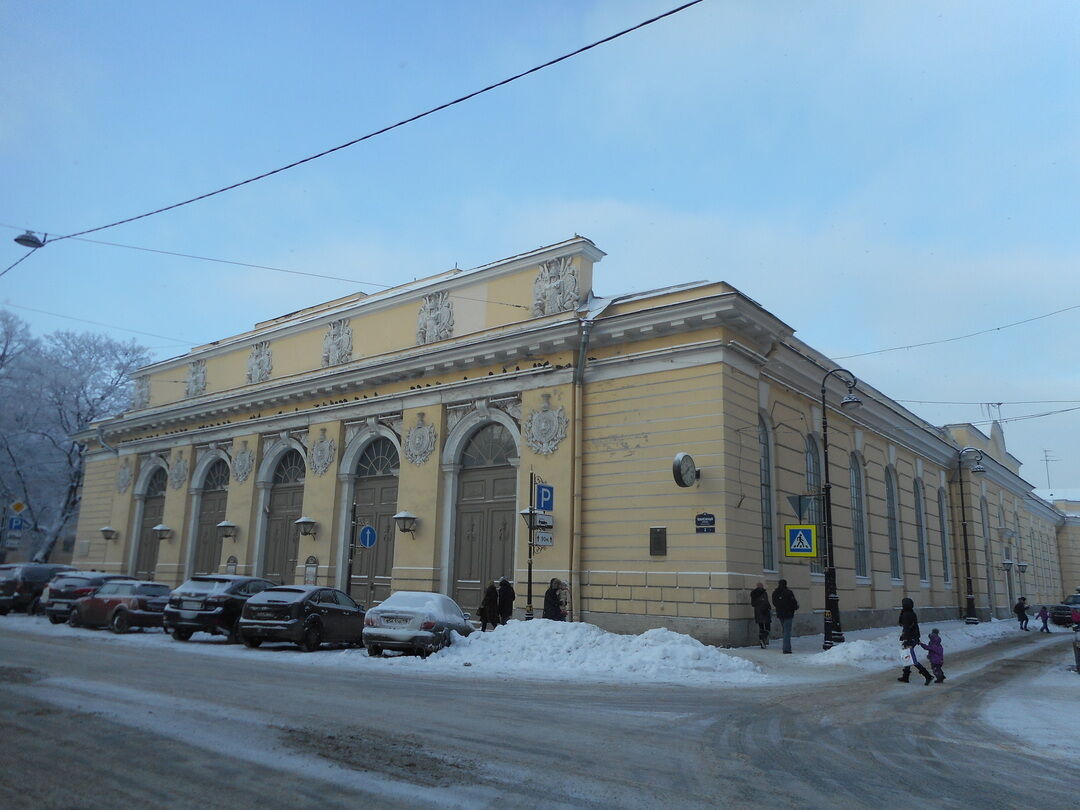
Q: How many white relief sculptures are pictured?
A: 12